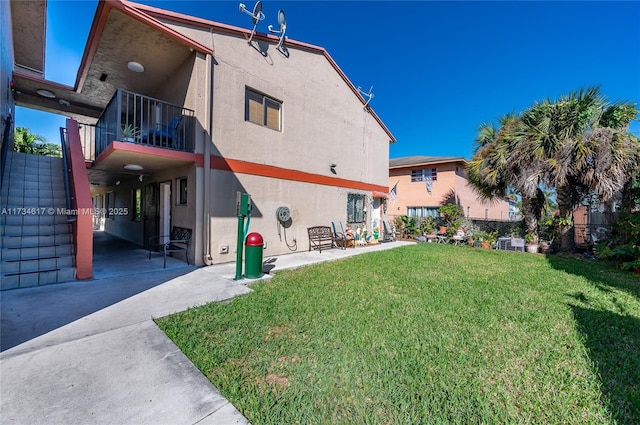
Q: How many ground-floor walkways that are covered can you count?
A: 1